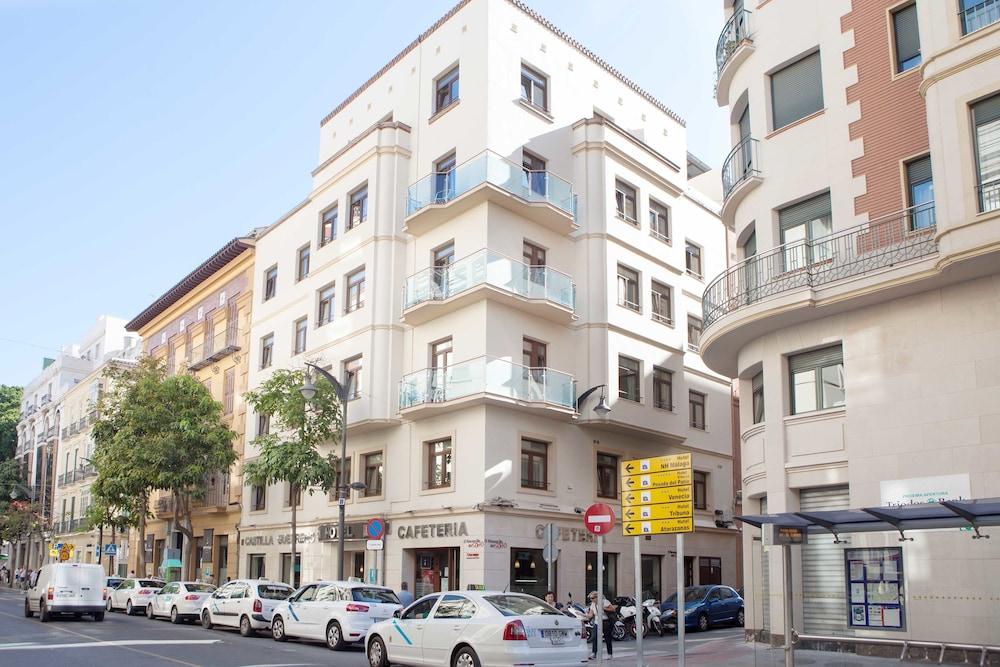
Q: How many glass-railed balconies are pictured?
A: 3